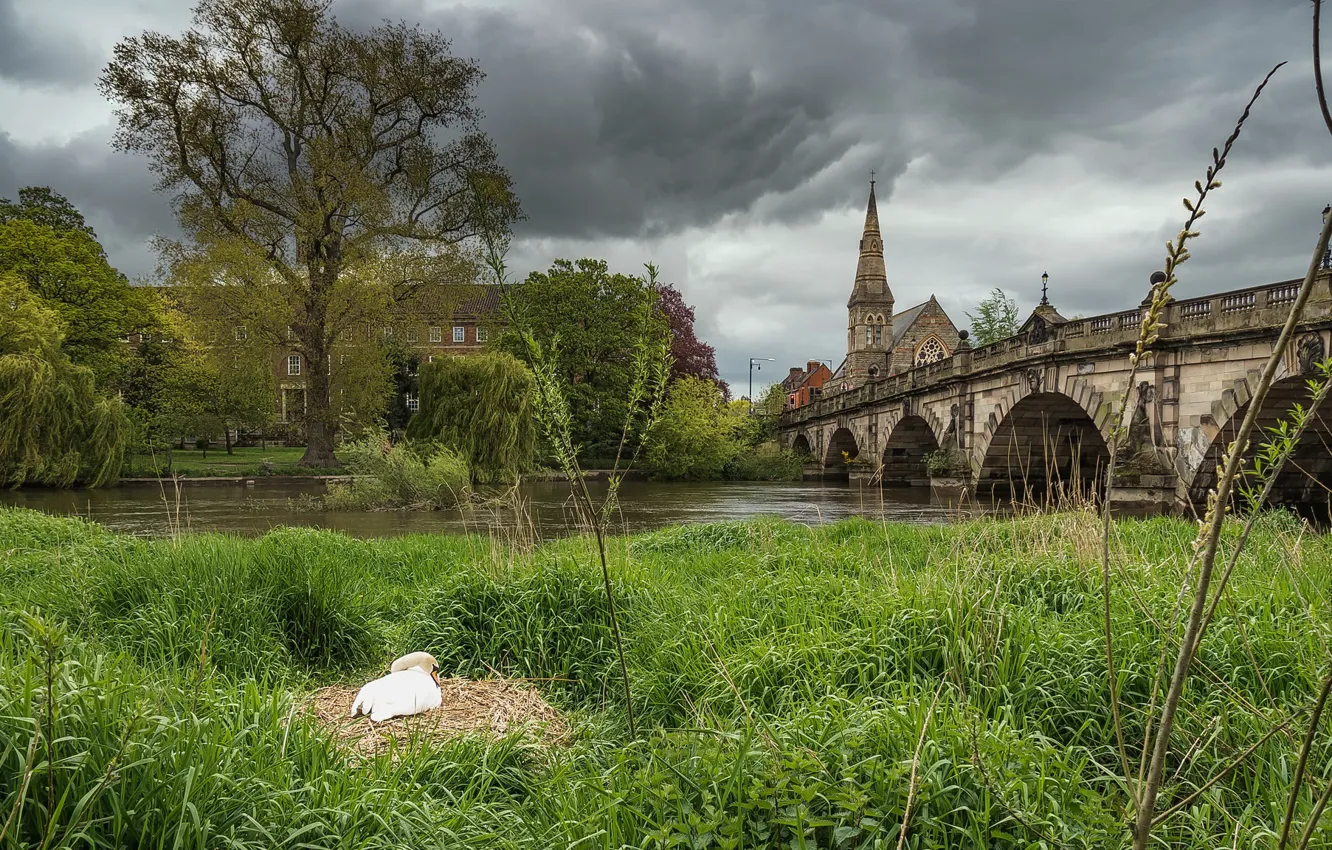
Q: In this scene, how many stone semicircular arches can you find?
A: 5